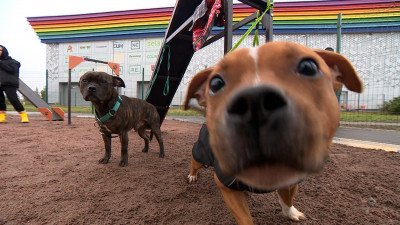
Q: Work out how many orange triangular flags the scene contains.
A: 2